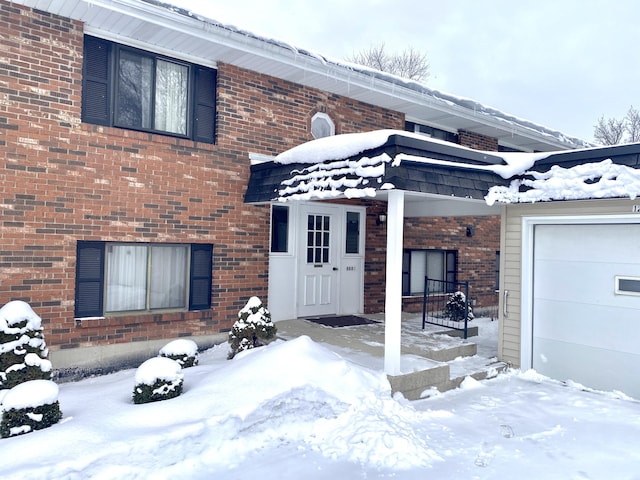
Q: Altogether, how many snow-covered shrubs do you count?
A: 6